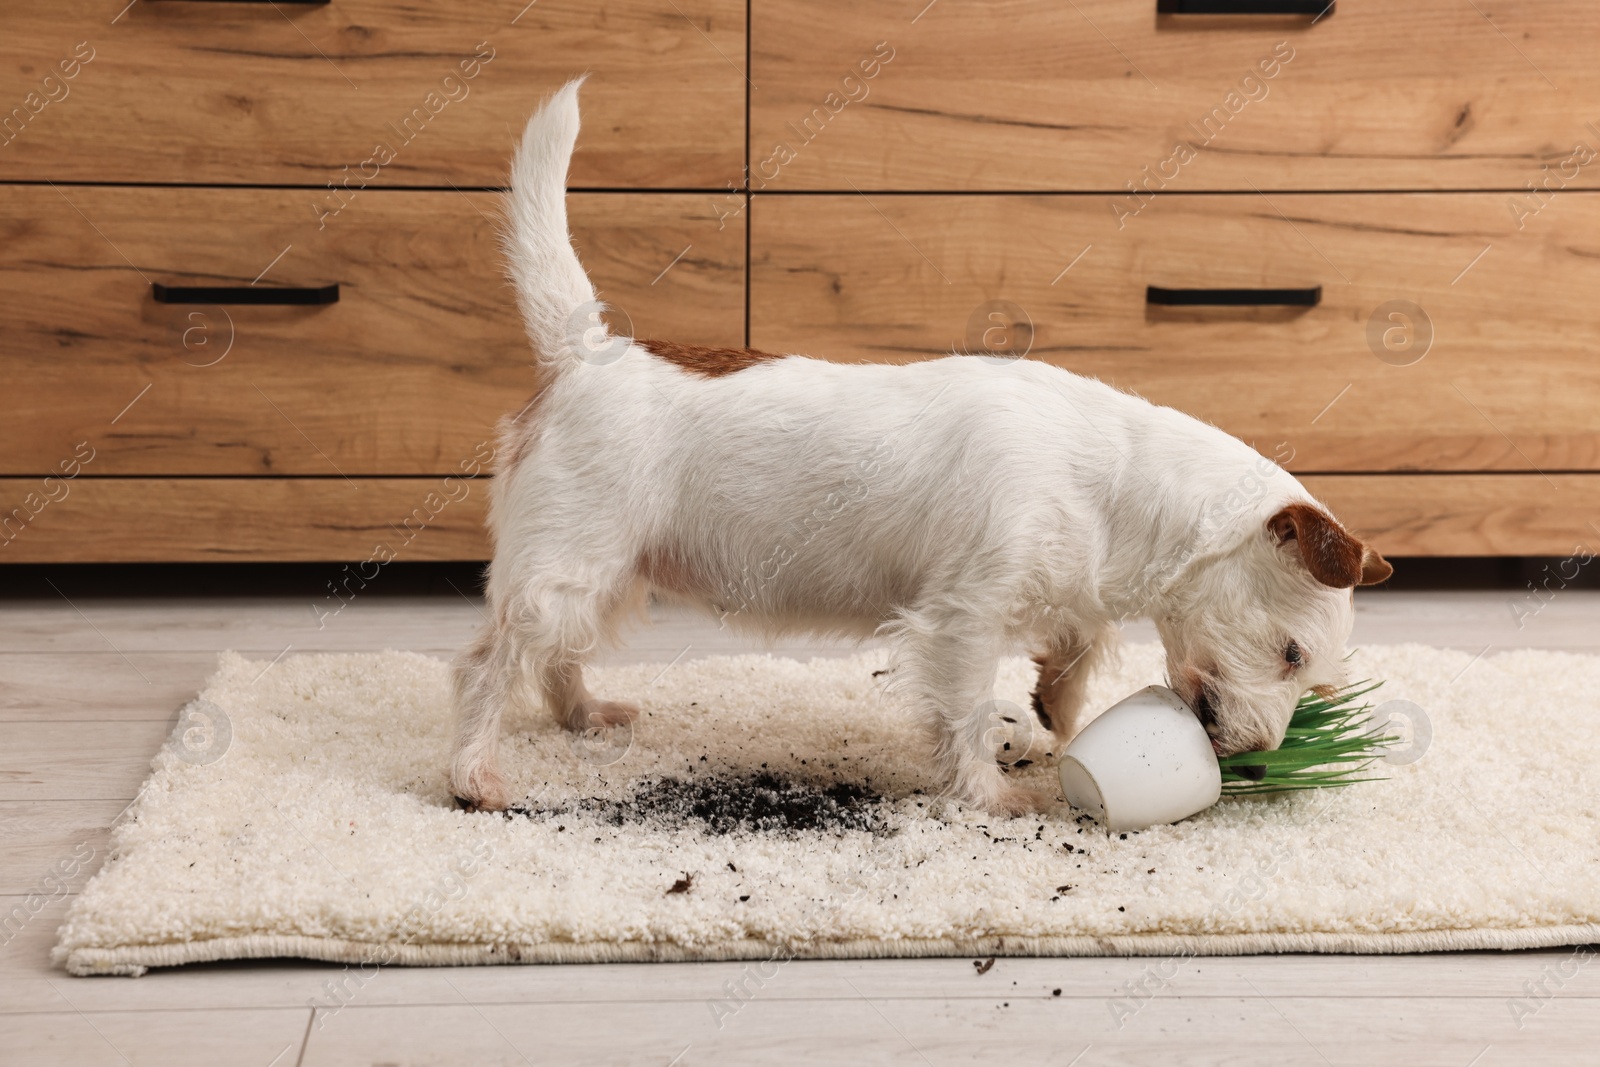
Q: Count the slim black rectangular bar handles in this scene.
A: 4